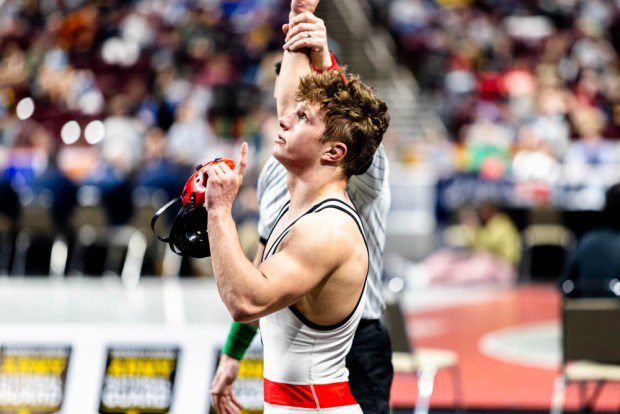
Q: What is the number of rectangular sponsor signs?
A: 3